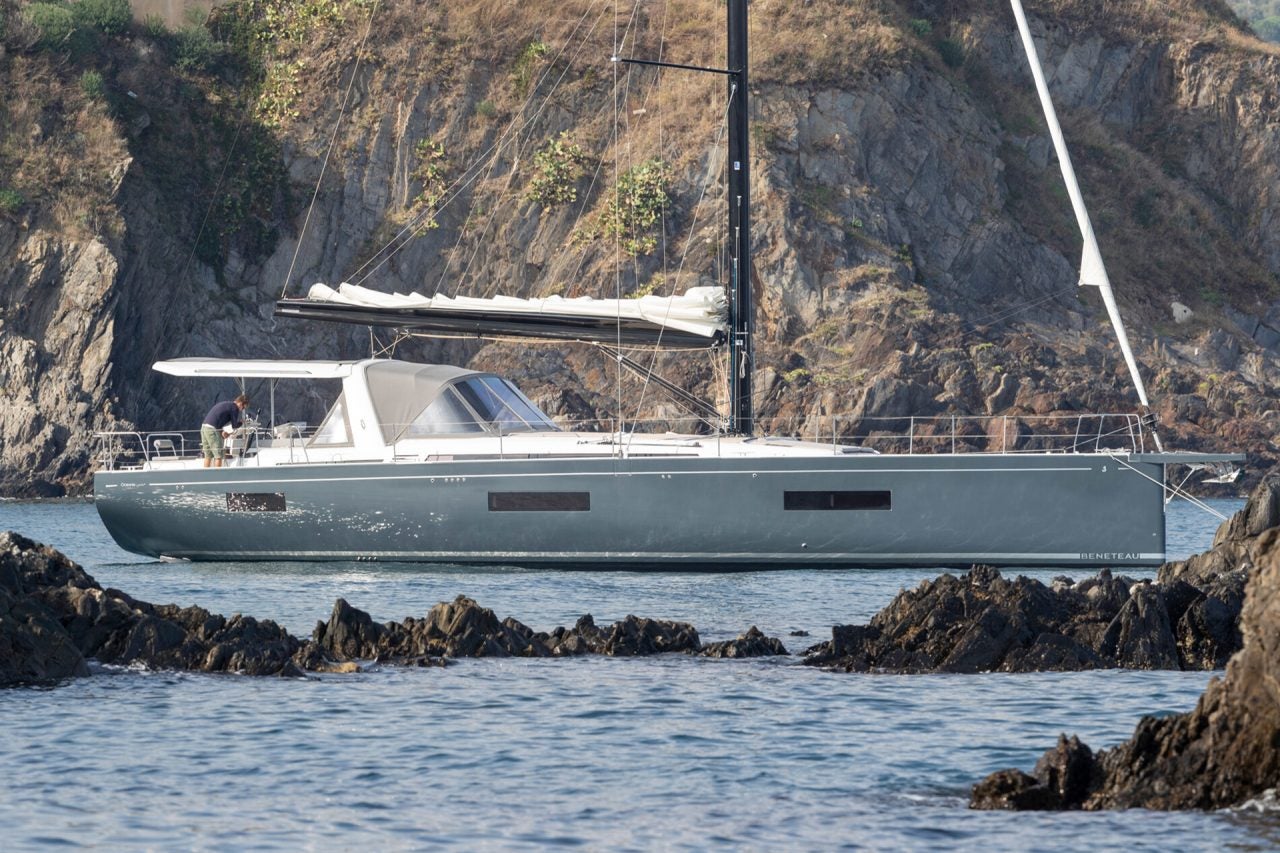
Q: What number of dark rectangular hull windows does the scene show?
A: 3